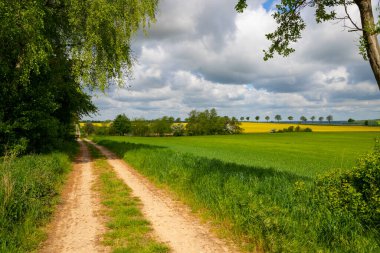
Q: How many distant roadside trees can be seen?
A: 10